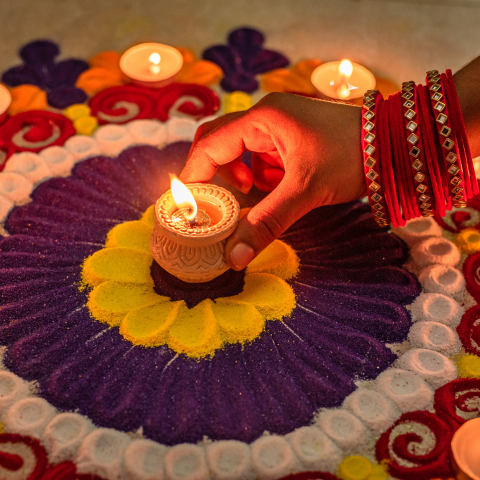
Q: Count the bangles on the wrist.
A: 13